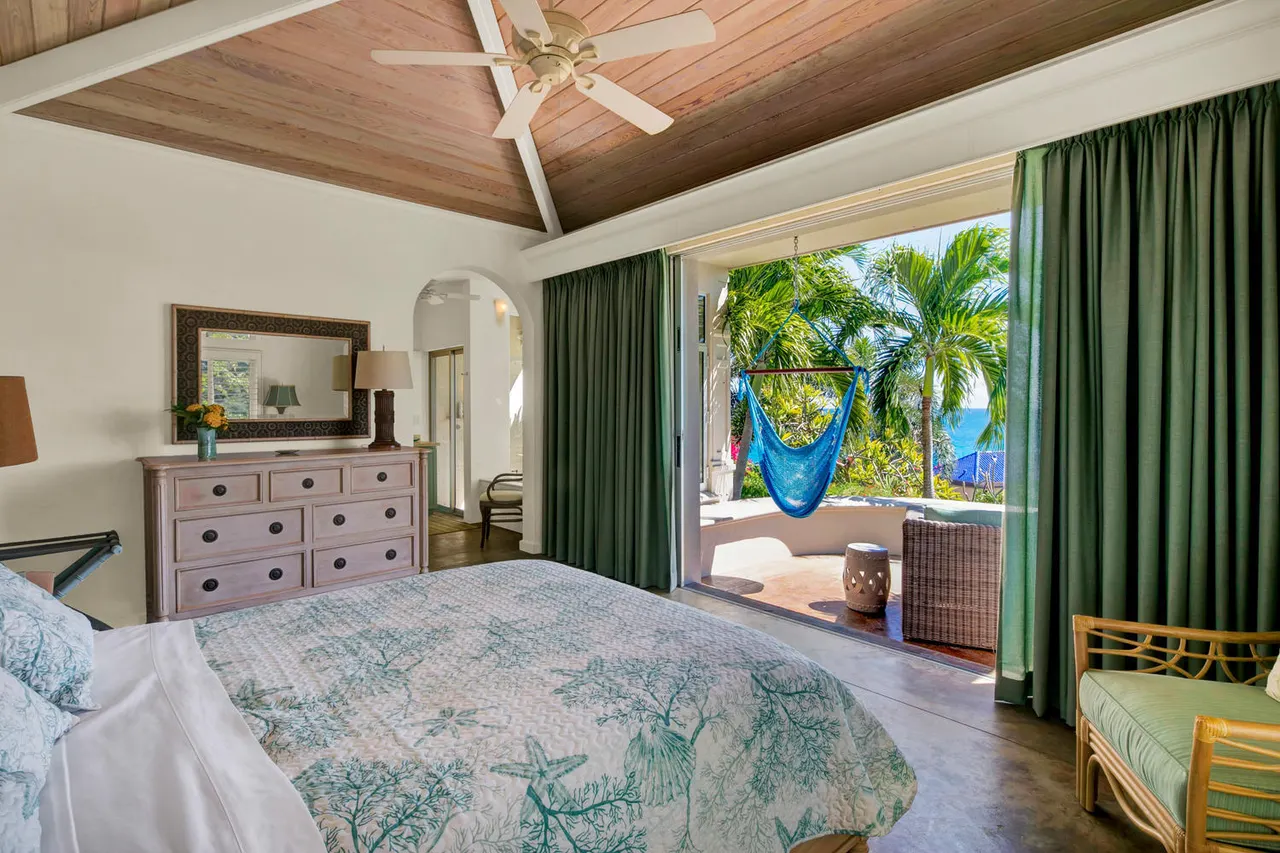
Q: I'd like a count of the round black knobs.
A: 11